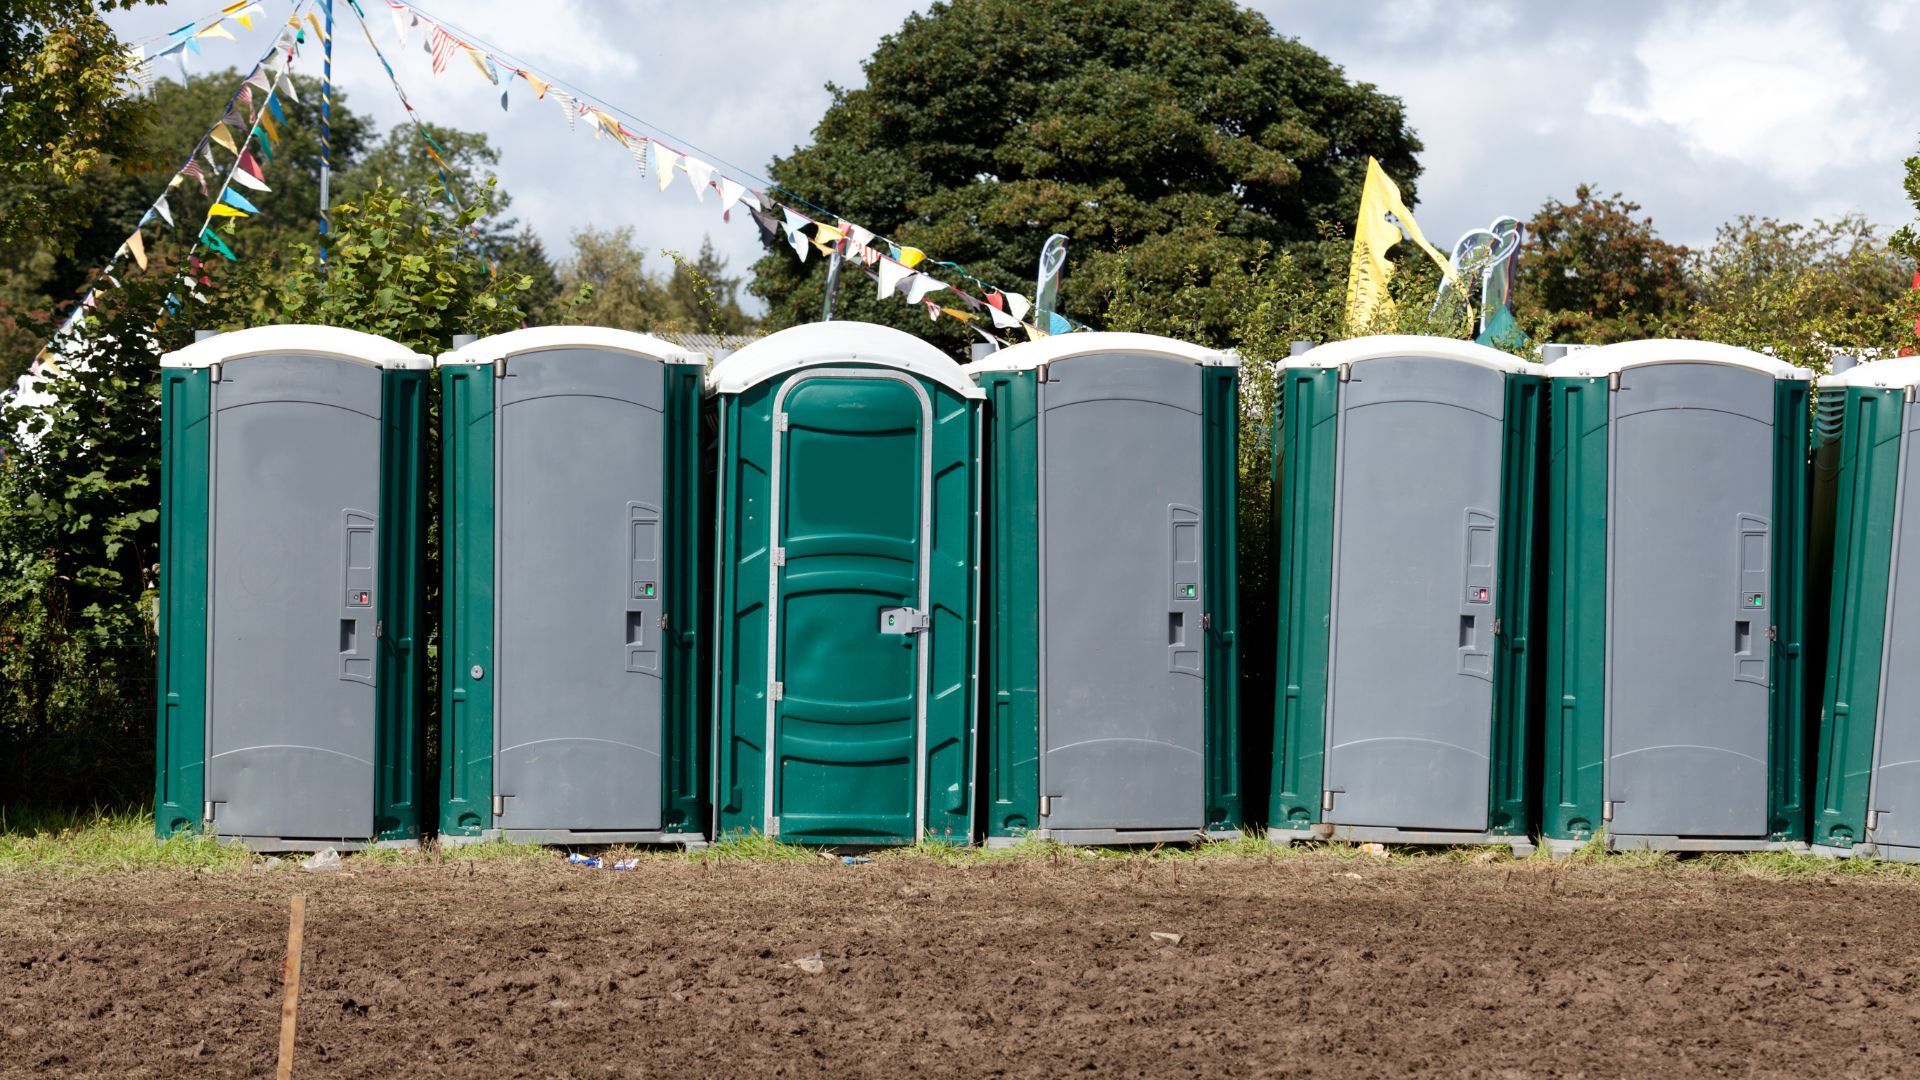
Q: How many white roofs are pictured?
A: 7